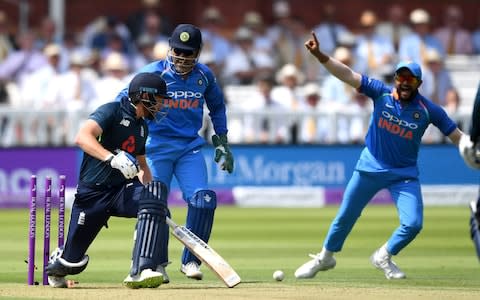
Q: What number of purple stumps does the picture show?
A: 3